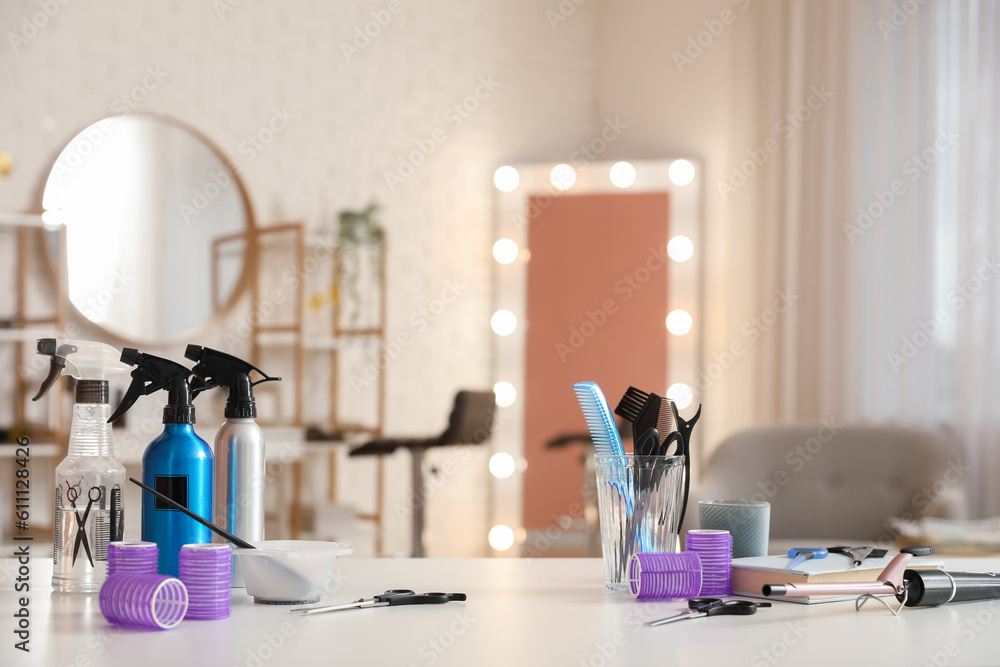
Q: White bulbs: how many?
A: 12